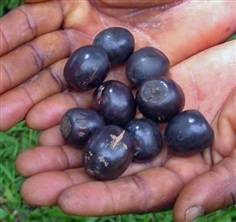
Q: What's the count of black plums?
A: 9